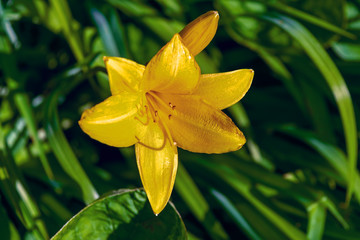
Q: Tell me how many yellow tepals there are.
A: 6